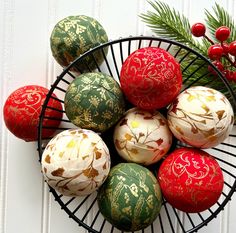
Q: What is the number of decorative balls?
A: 9